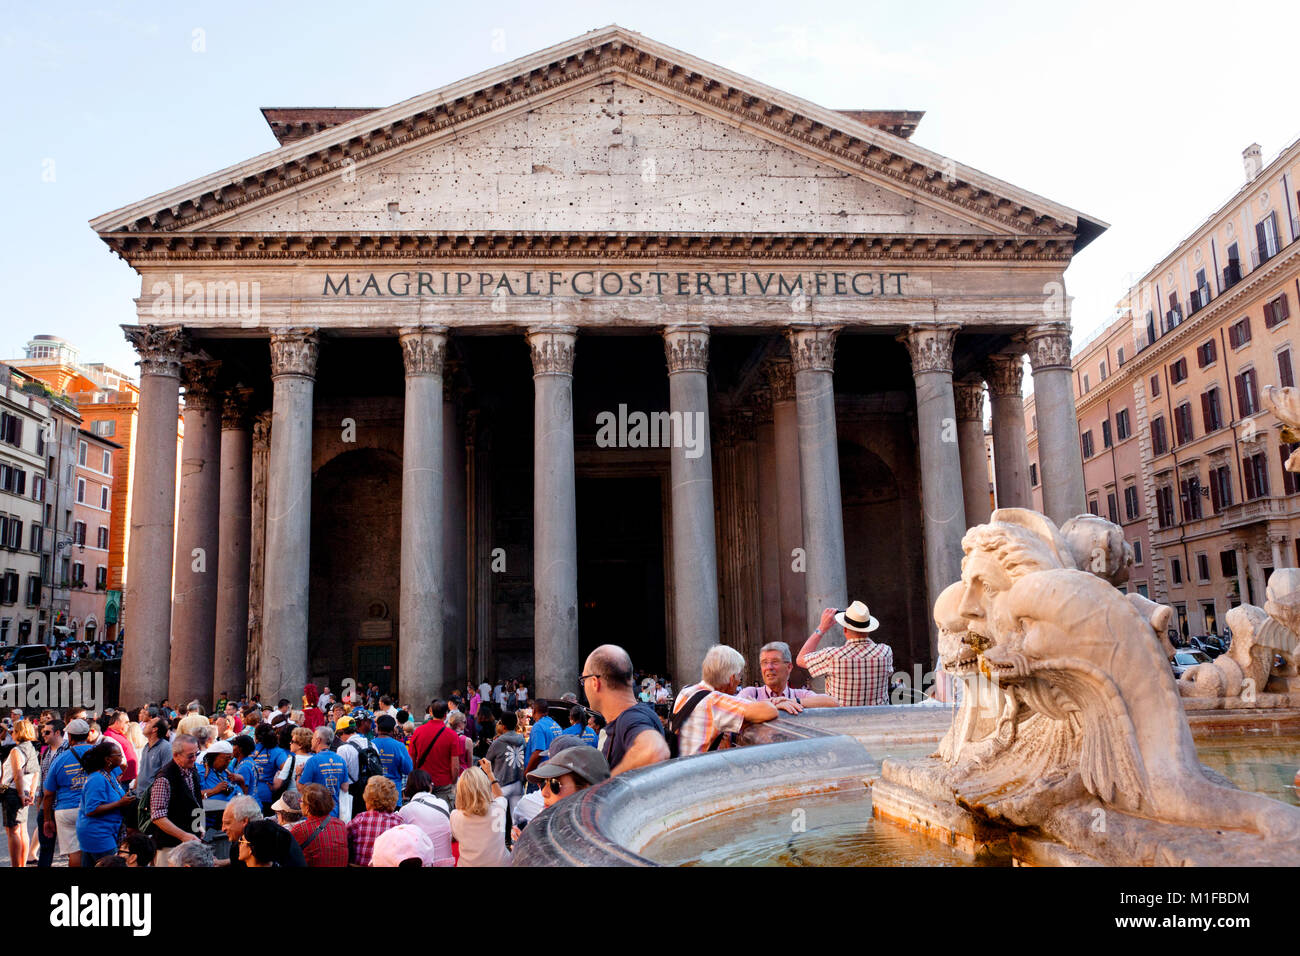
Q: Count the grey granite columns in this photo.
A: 8